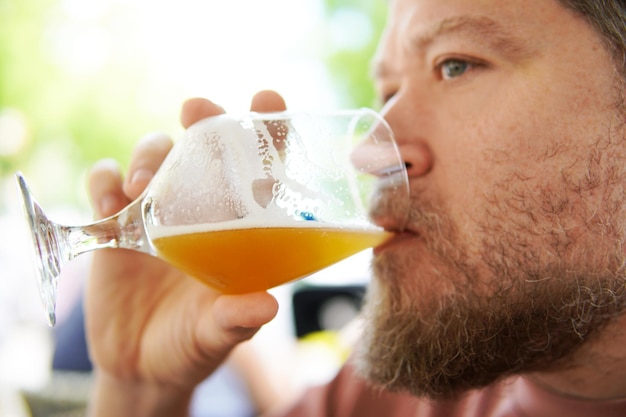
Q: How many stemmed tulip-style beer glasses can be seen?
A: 1